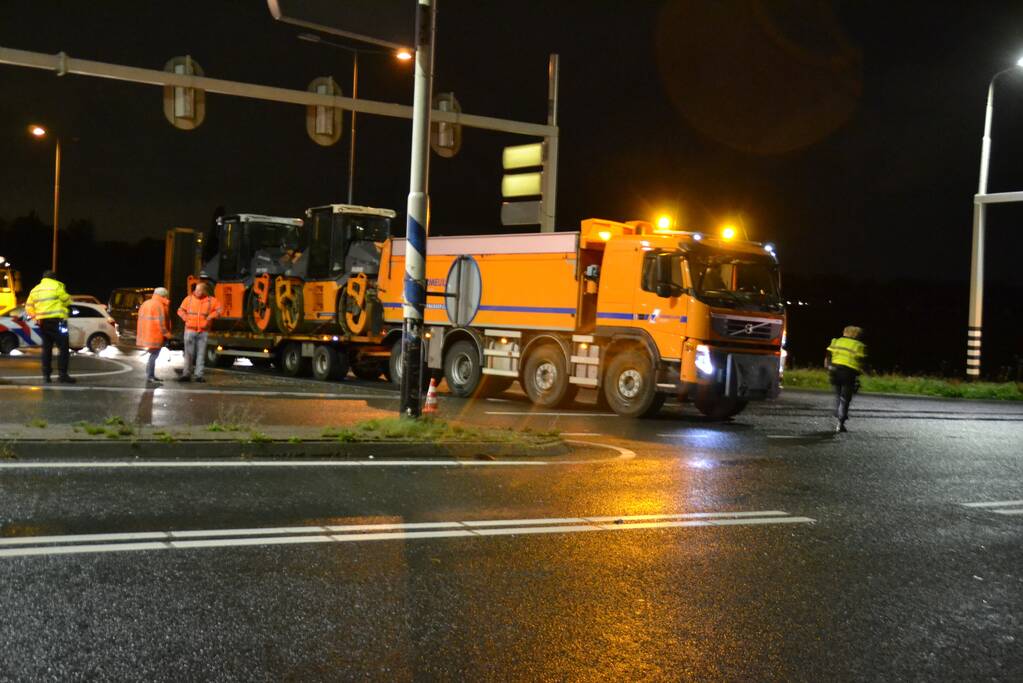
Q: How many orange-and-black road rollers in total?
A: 2